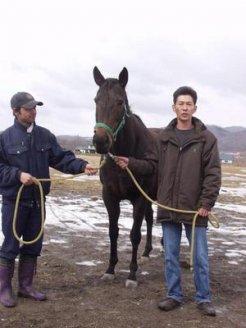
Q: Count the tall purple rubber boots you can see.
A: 2